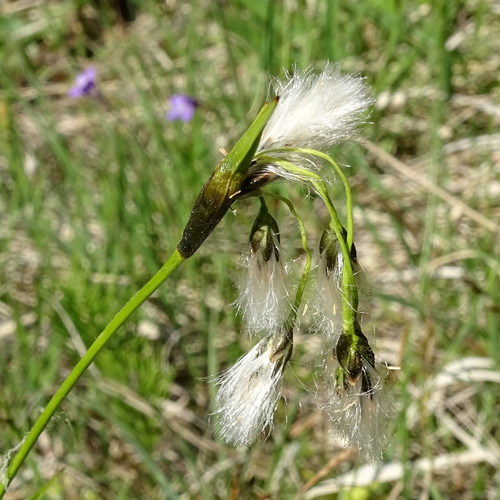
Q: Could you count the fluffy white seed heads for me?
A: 5